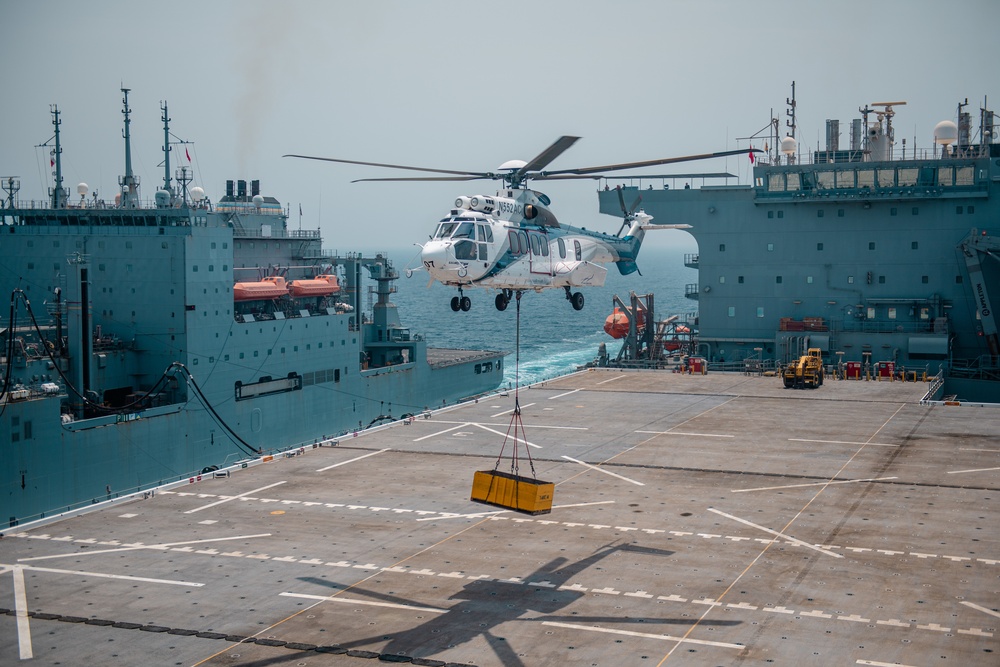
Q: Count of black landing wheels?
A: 4